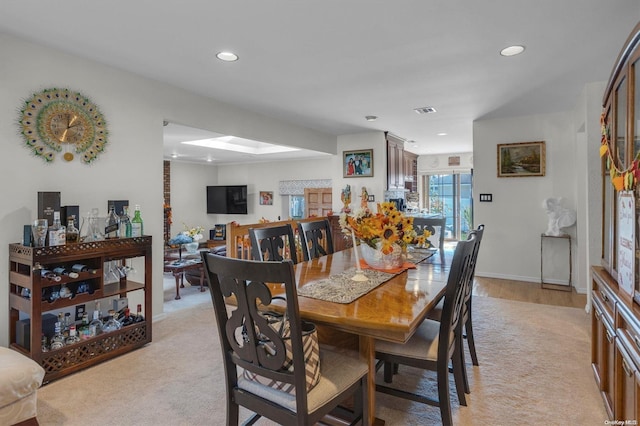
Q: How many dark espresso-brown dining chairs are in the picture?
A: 6